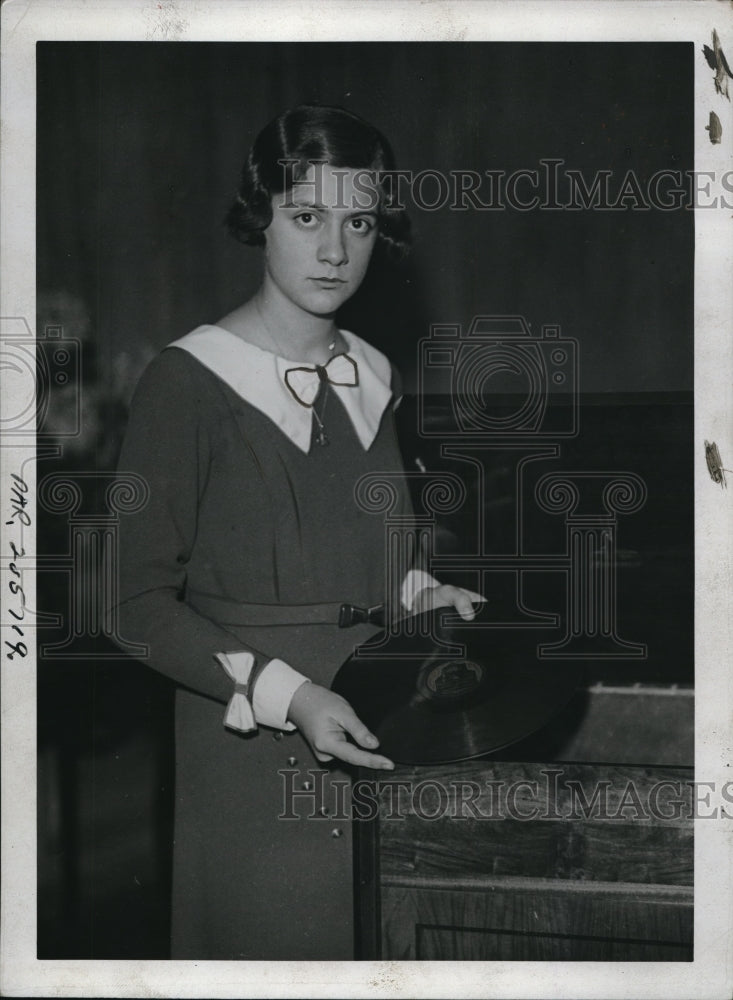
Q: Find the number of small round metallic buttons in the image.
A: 5